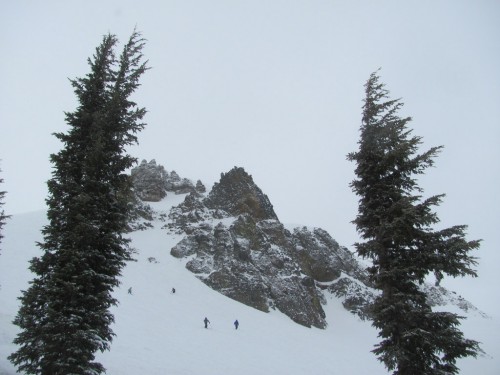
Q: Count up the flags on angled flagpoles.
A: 0